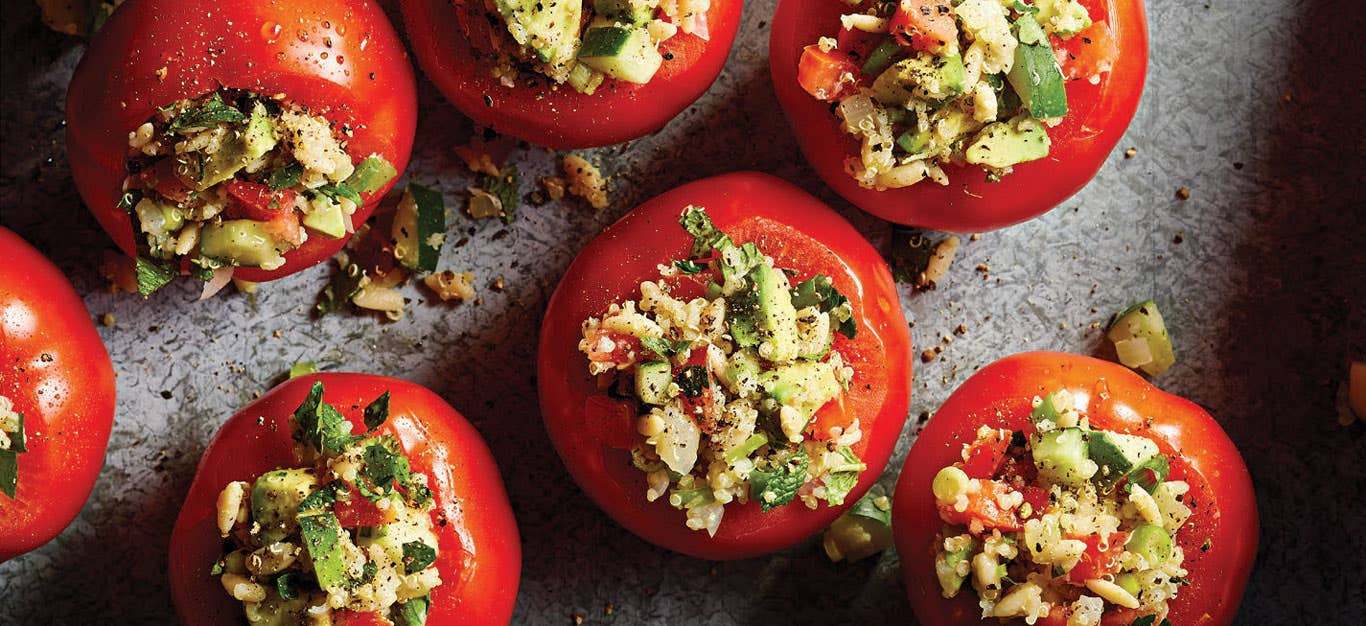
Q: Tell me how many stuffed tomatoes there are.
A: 7